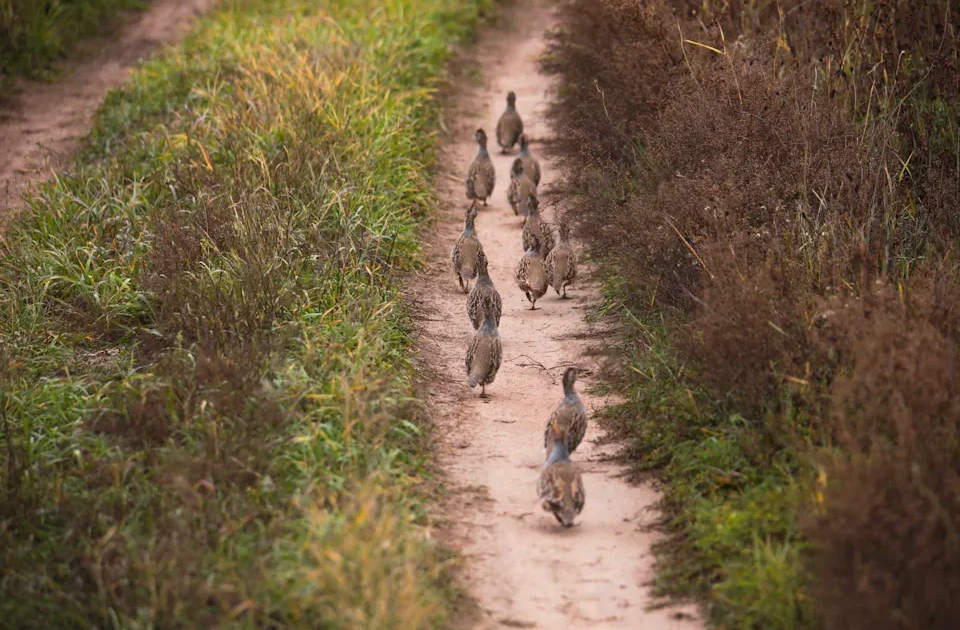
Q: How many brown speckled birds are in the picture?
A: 12